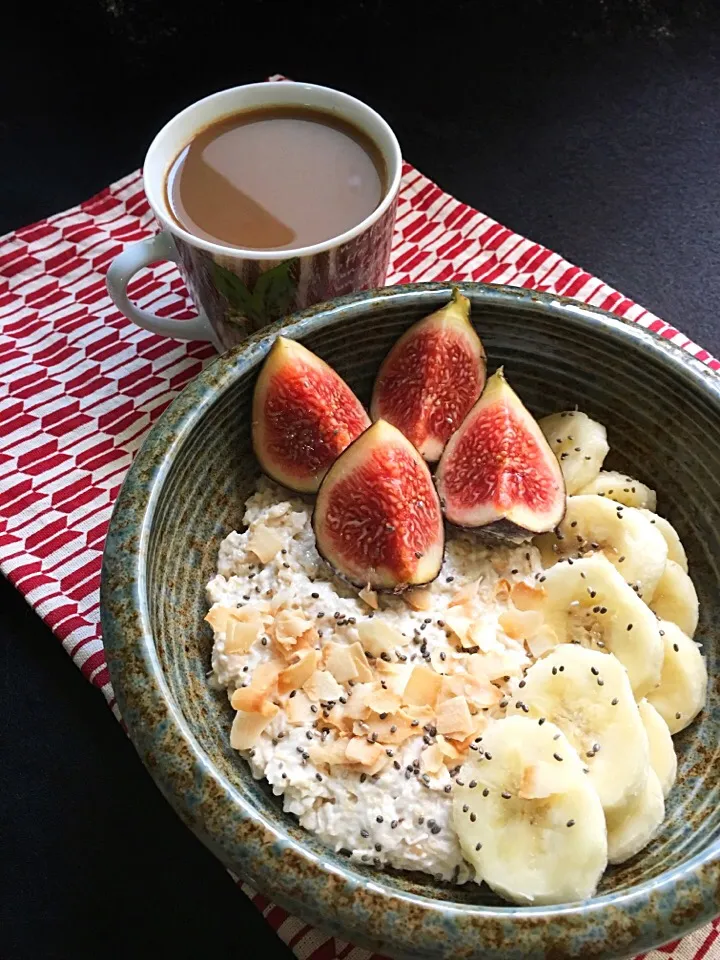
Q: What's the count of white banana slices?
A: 11